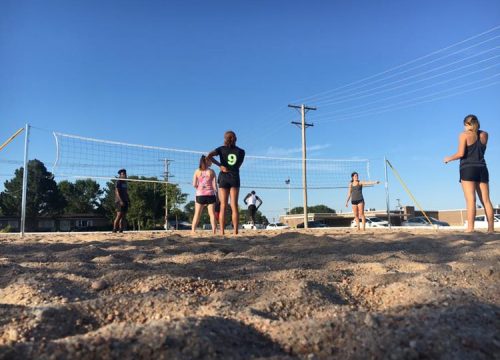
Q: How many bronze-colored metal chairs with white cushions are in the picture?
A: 0